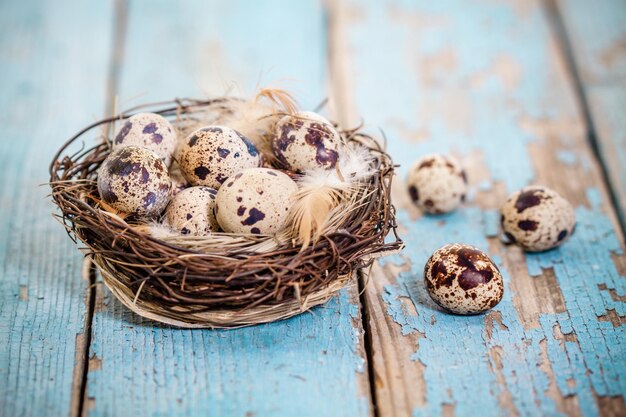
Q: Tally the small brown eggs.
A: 9